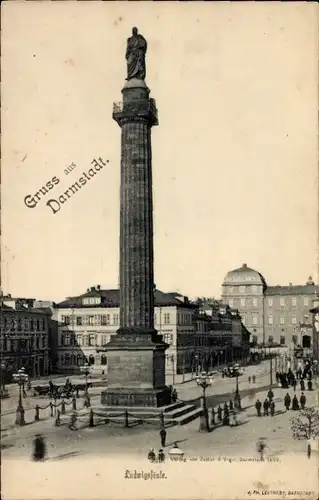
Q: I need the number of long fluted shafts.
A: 1